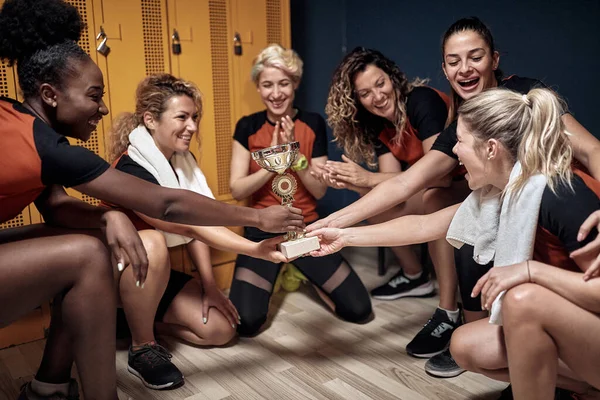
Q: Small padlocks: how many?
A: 3